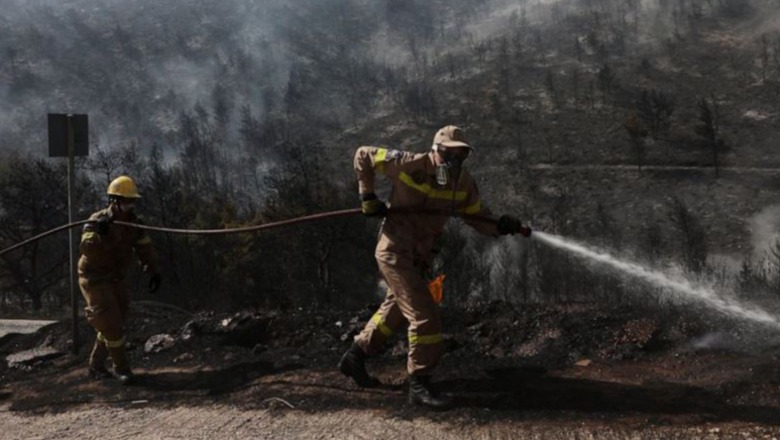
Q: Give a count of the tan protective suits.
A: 2